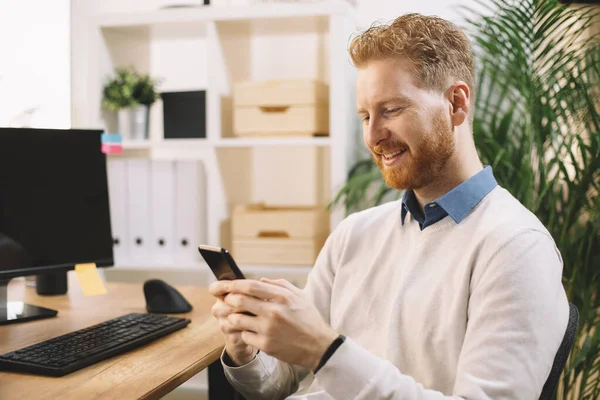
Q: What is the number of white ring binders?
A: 4